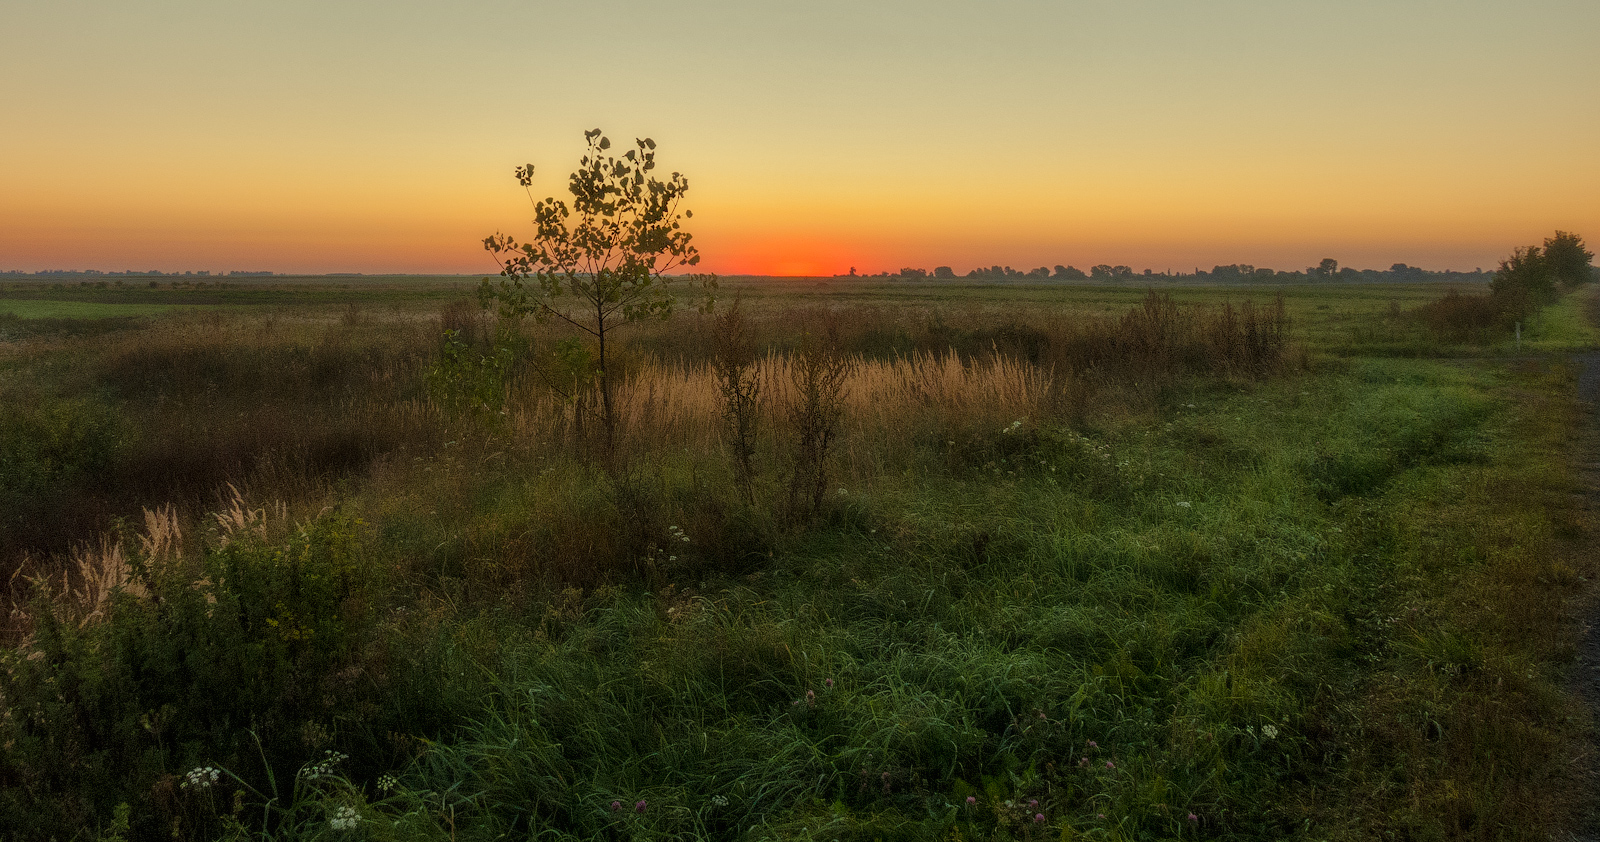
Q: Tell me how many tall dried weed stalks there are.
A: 2